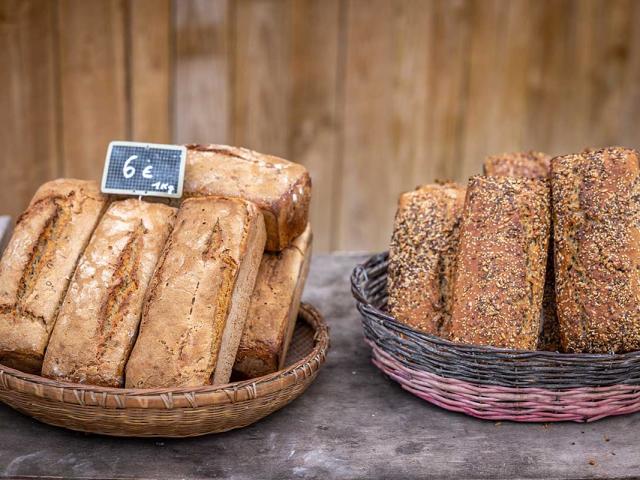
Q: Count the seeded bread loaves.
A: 4